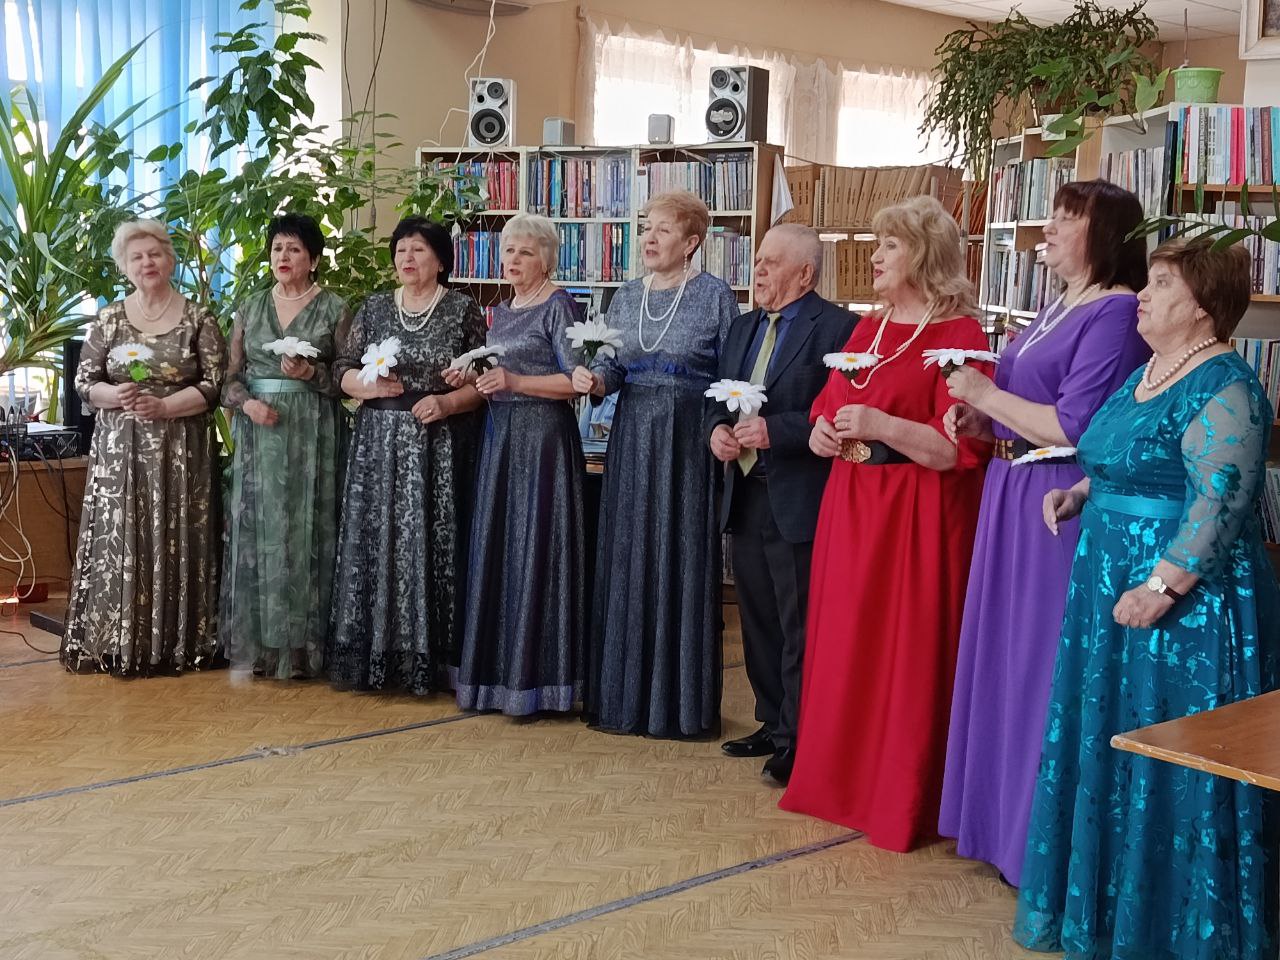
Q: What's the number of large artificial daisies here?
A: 9